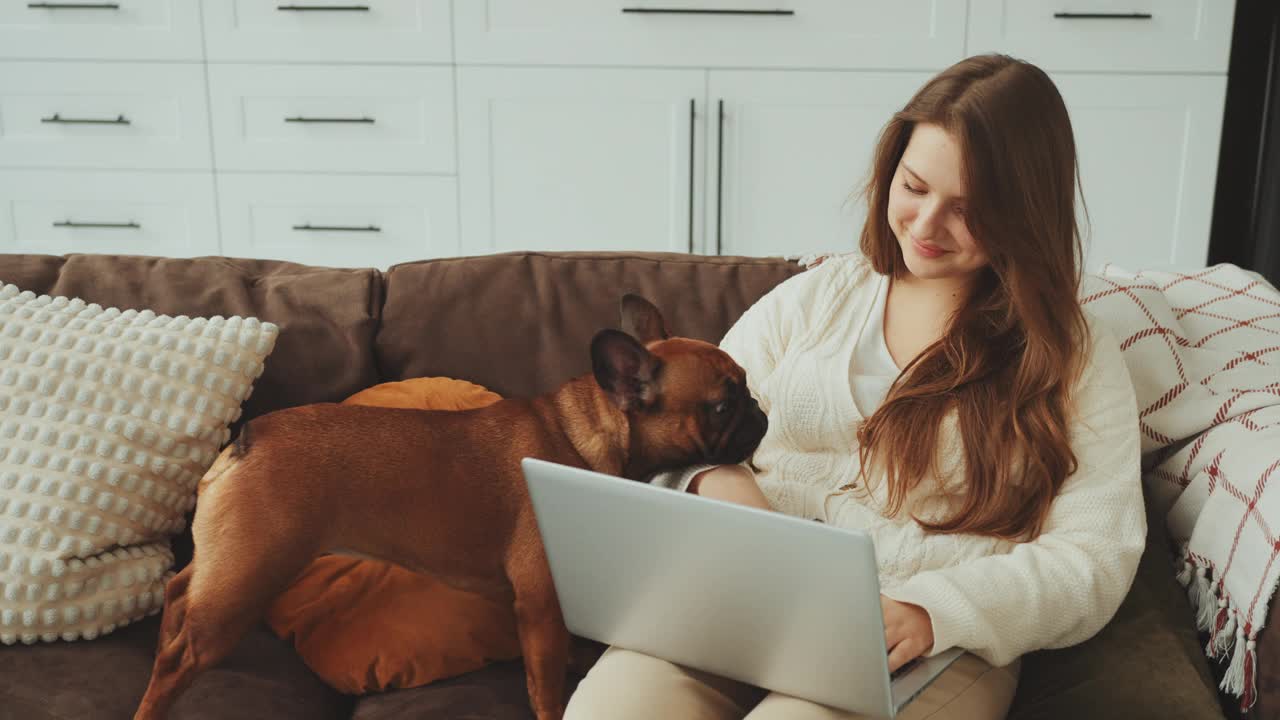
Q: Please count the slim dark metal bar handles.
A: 10